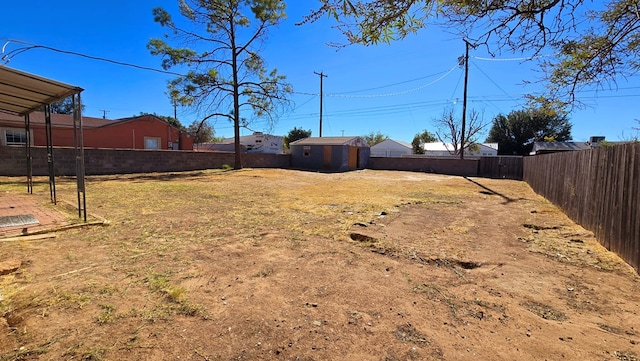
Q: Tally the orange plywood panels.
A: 2